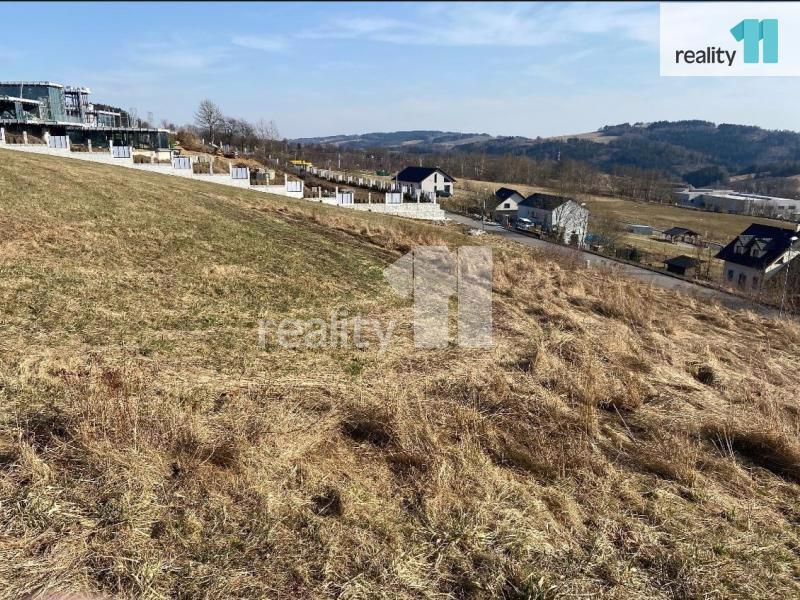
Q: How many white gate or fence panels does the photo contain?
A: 7